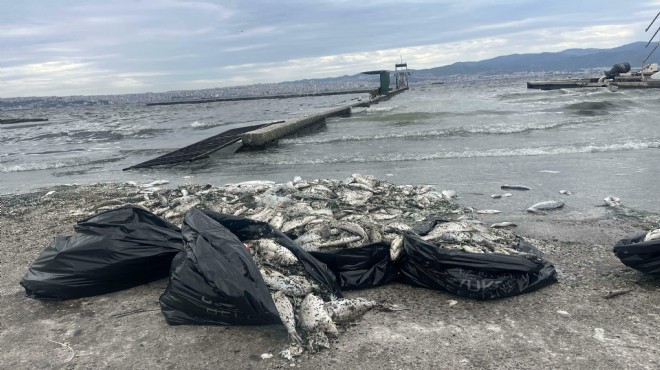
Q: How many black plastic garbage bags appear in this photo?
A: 5